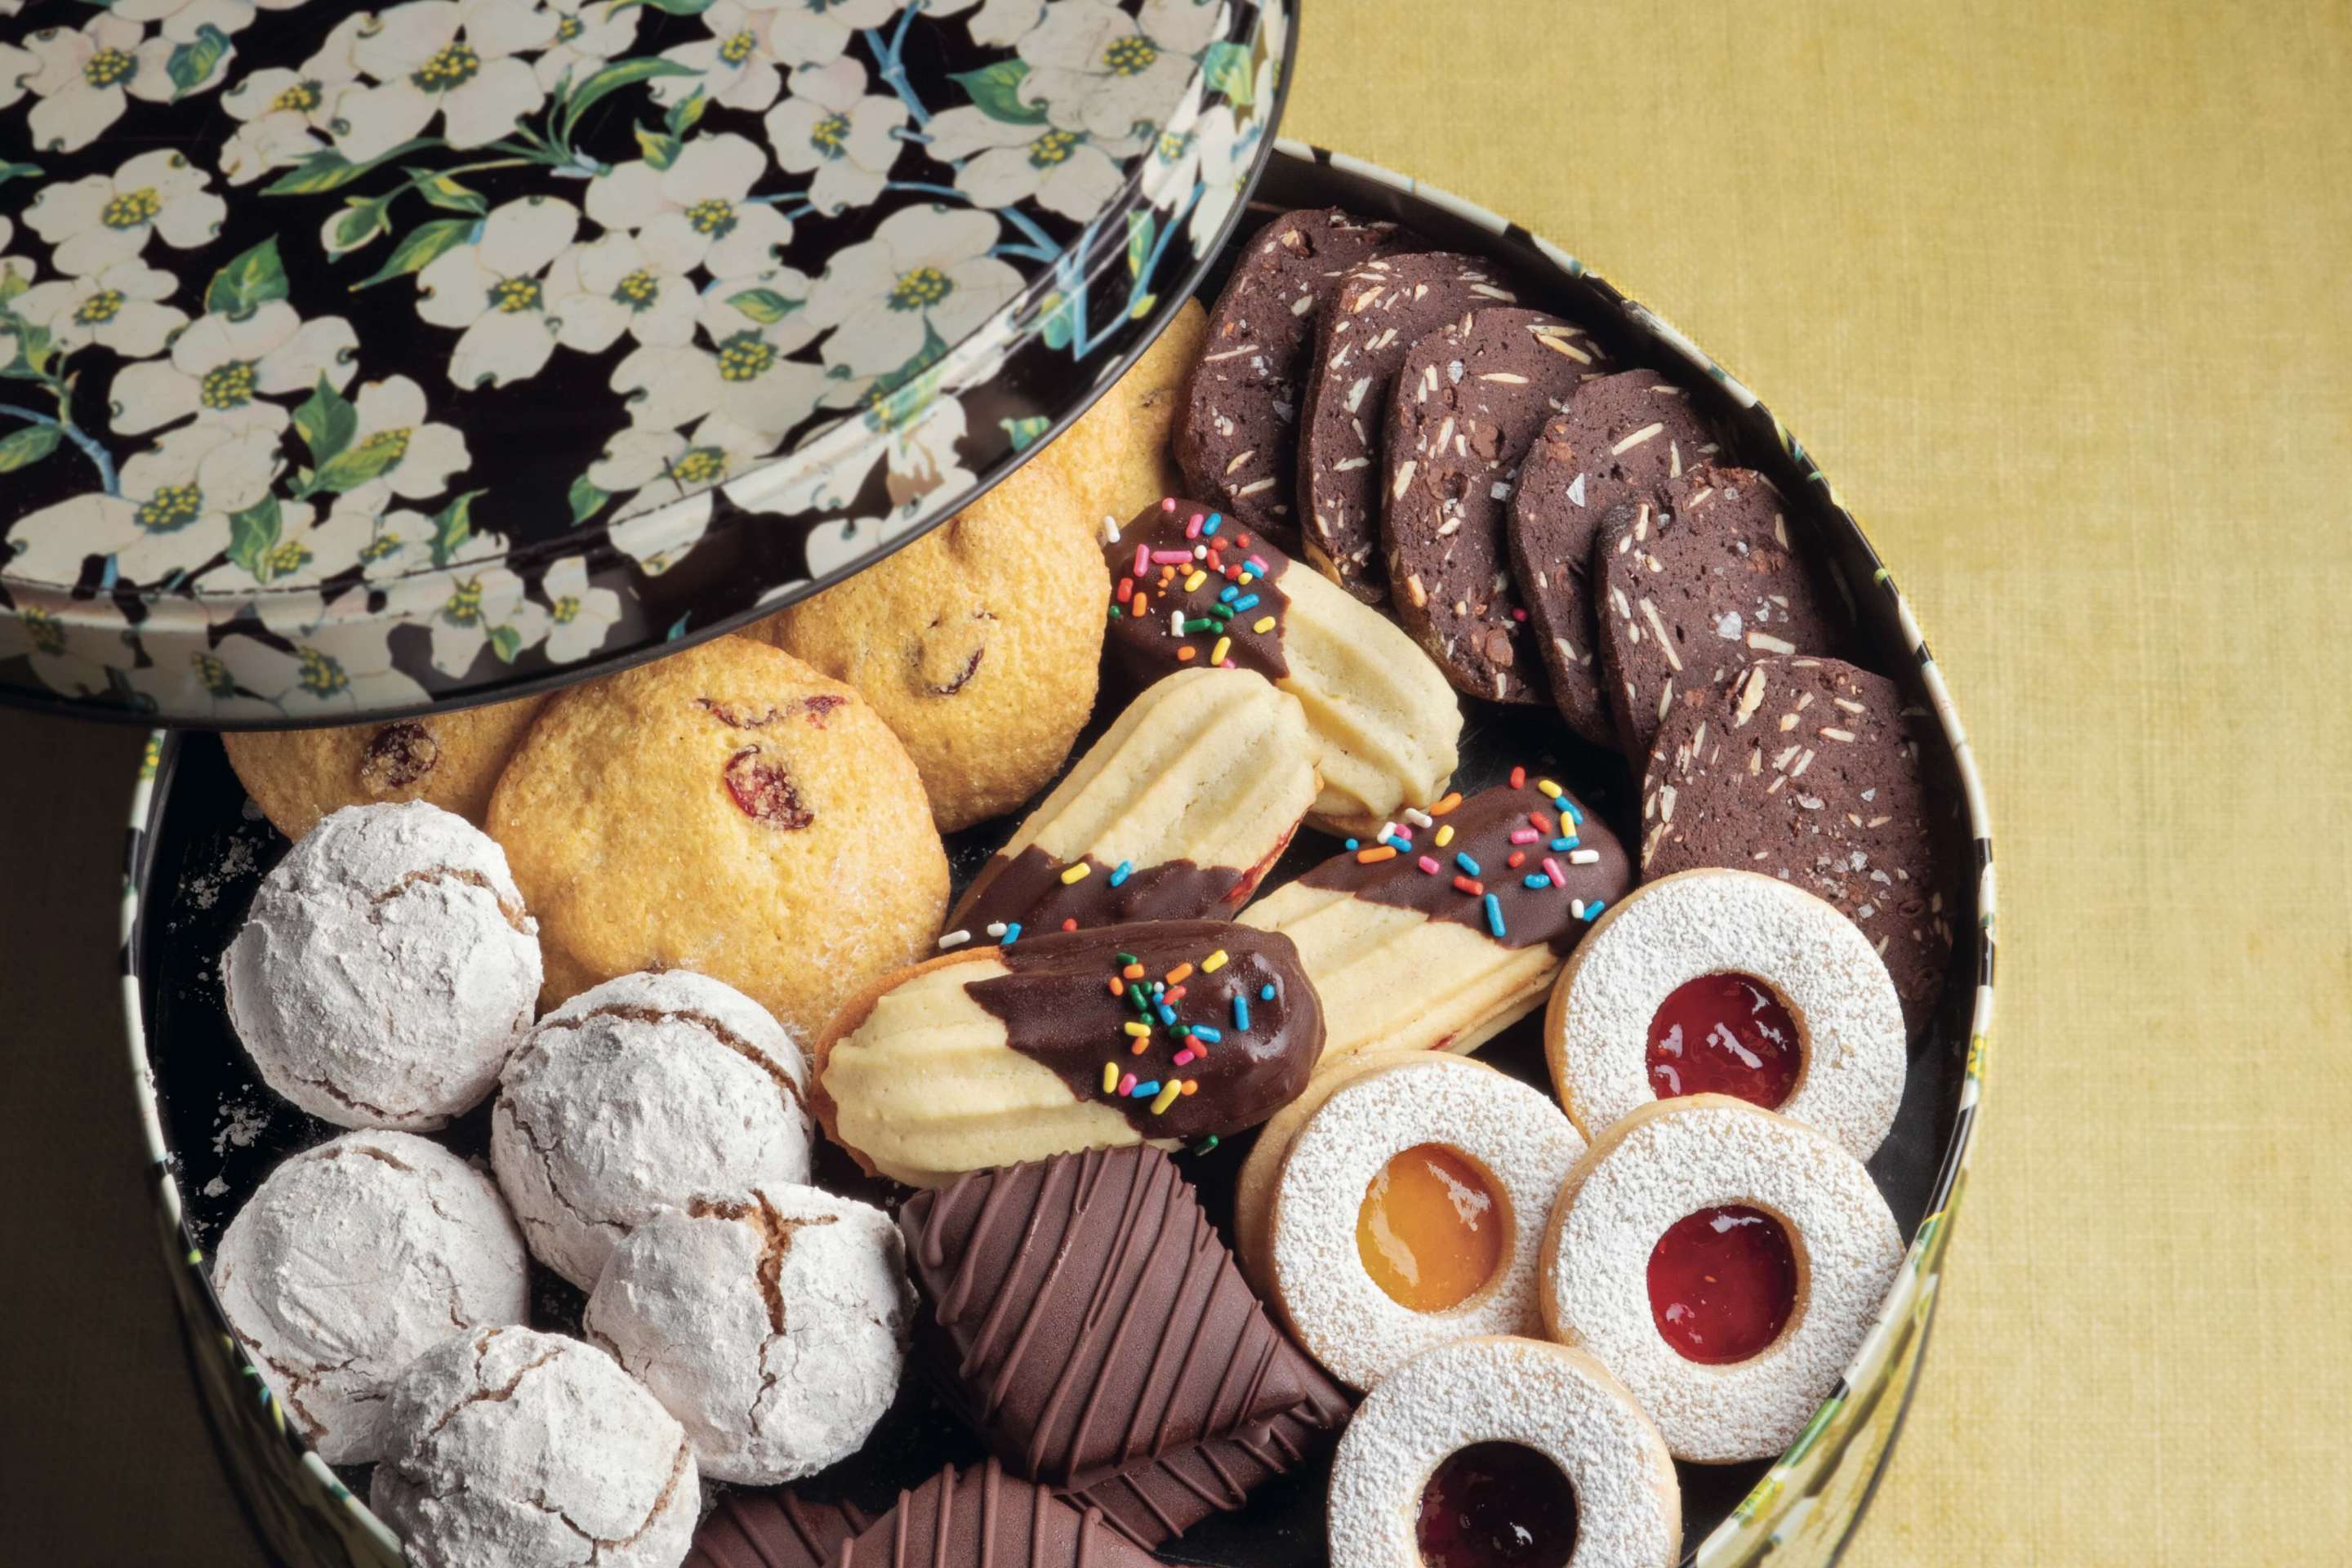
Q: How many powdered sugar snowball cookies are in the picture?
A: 5